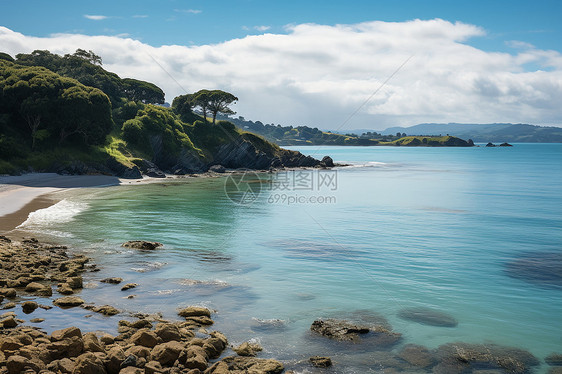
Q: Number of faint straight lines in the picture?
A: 4